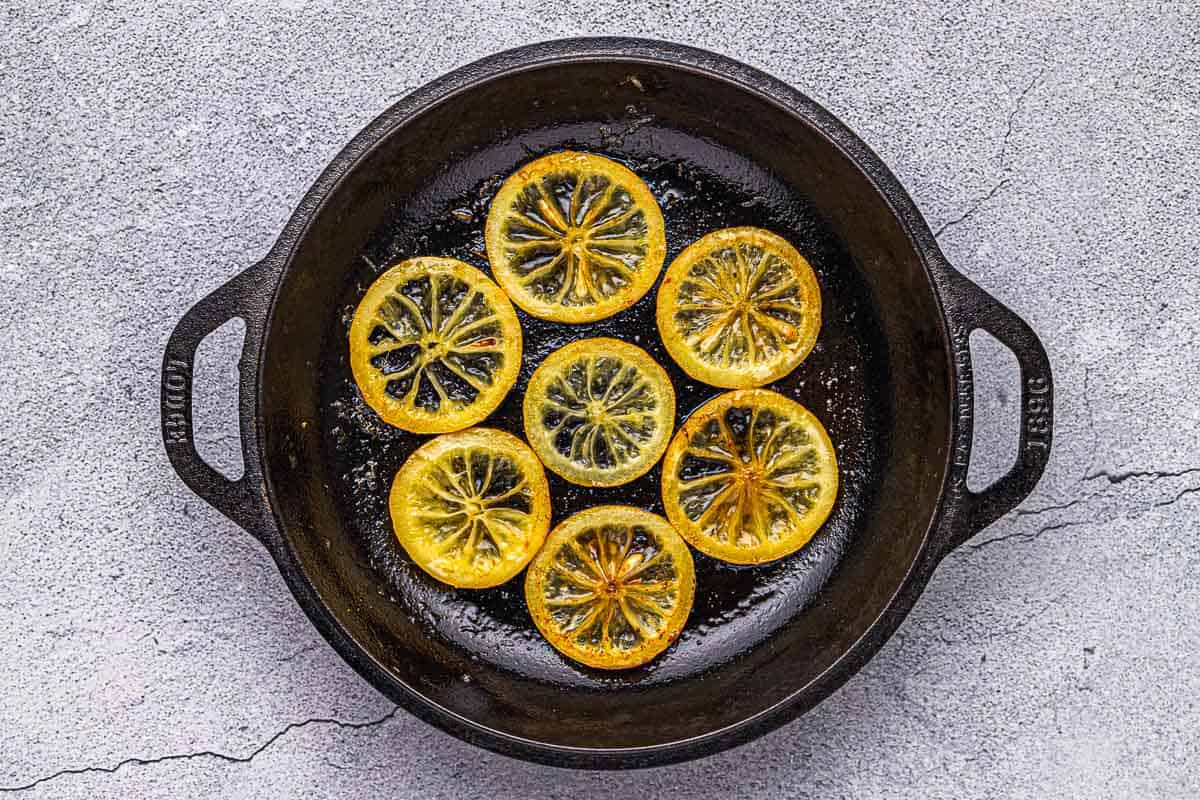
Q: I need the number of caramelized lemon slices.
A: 7